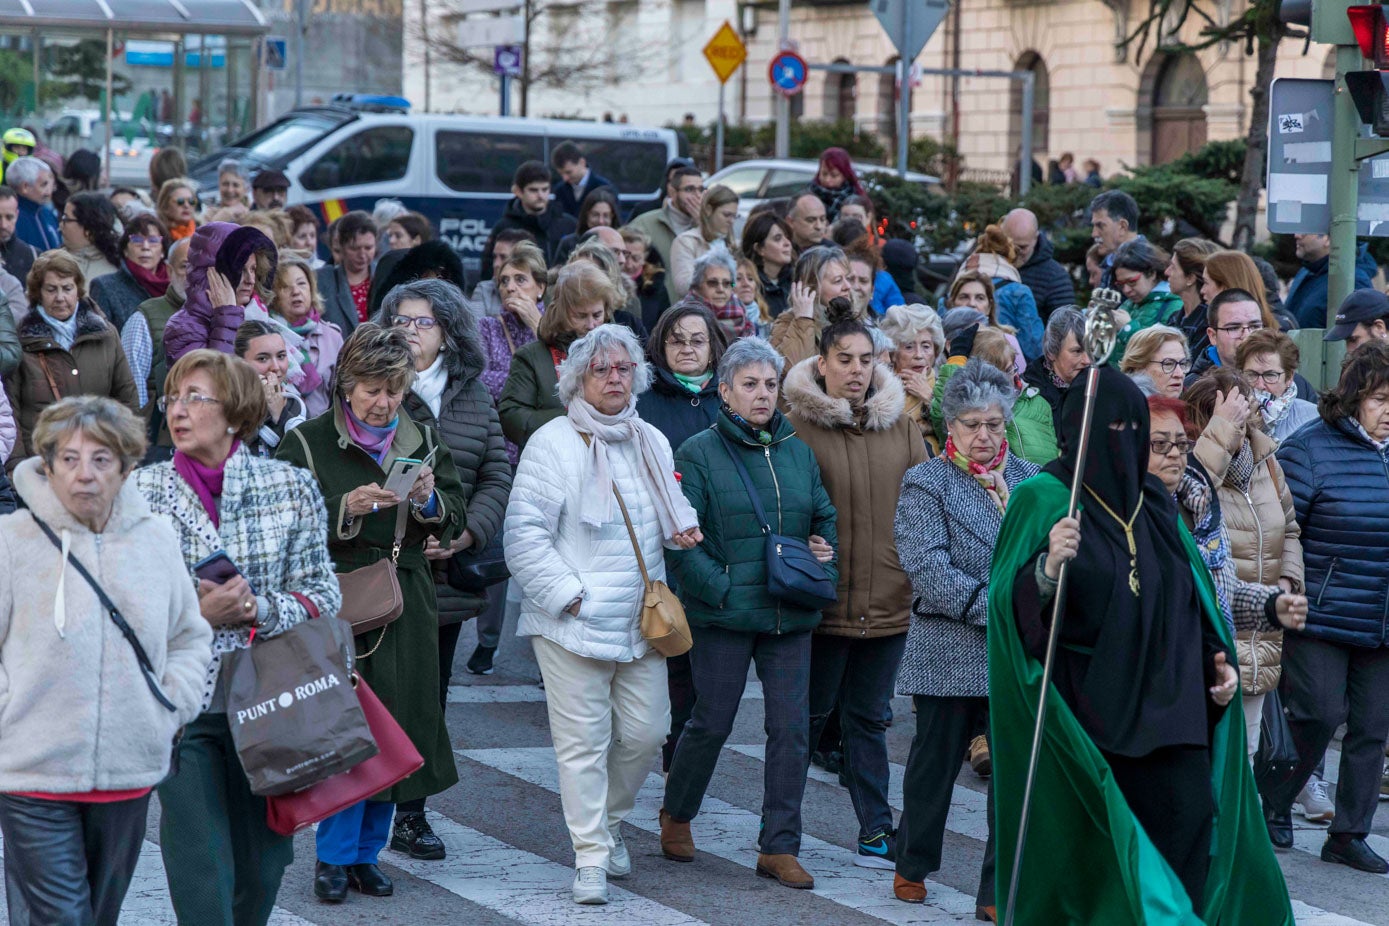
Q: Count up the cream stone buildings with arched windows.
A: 1